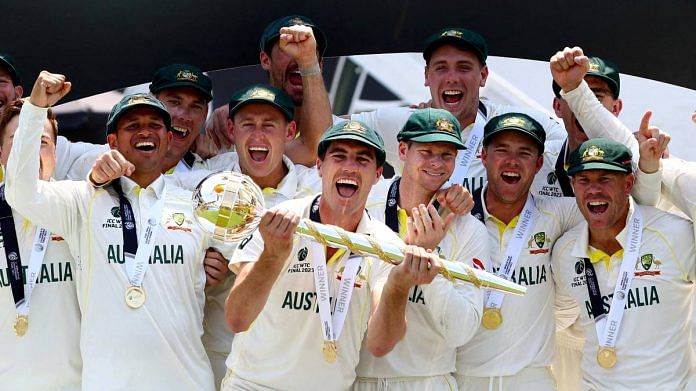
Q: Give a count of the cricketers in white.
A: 12